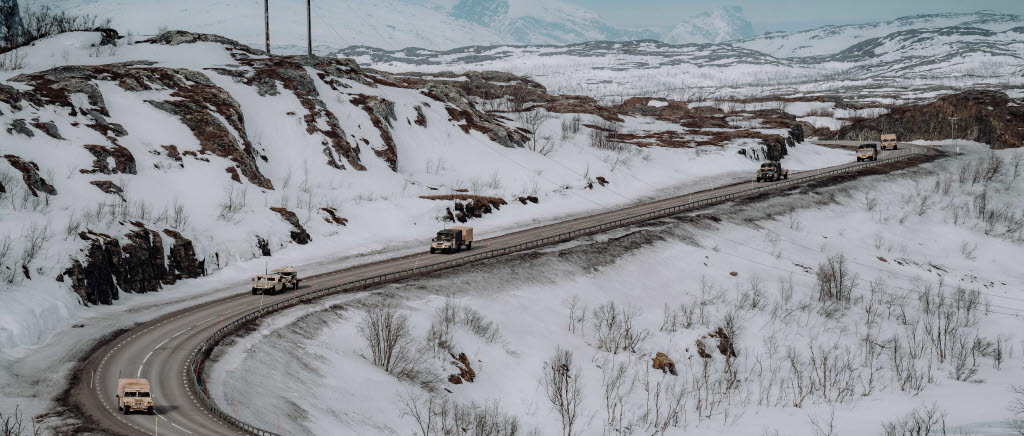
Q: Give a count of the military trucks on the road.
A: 6